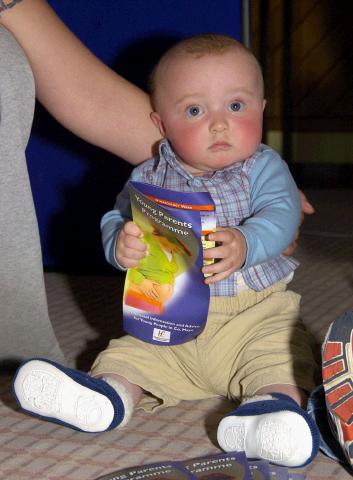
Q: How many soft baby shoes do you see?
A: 2